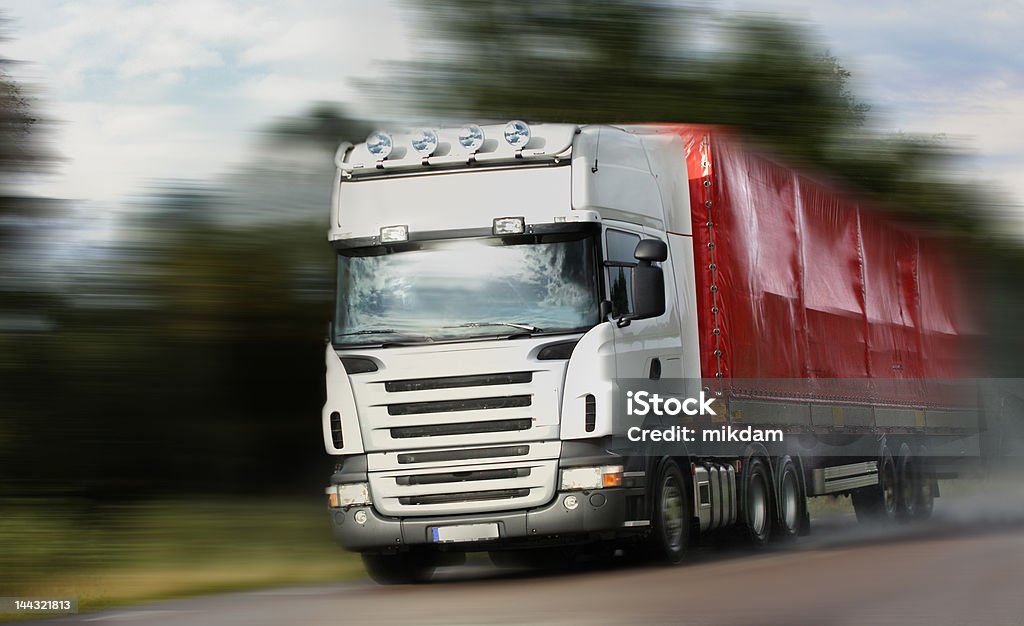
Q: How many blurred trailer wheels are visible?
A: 3